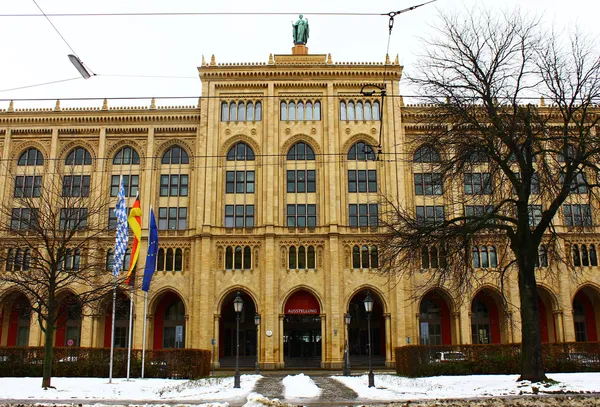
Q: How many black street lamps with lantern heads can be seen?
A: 4